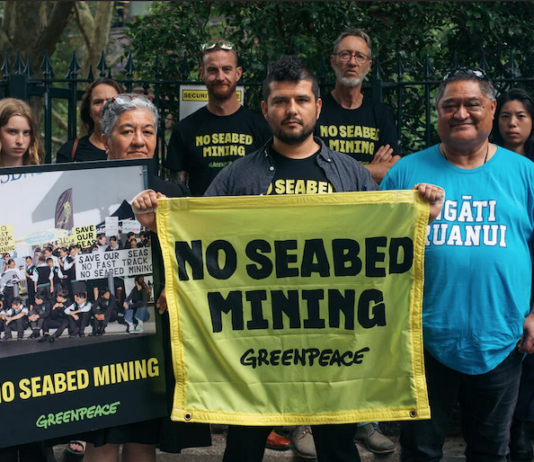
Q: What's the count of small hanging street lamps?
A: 0